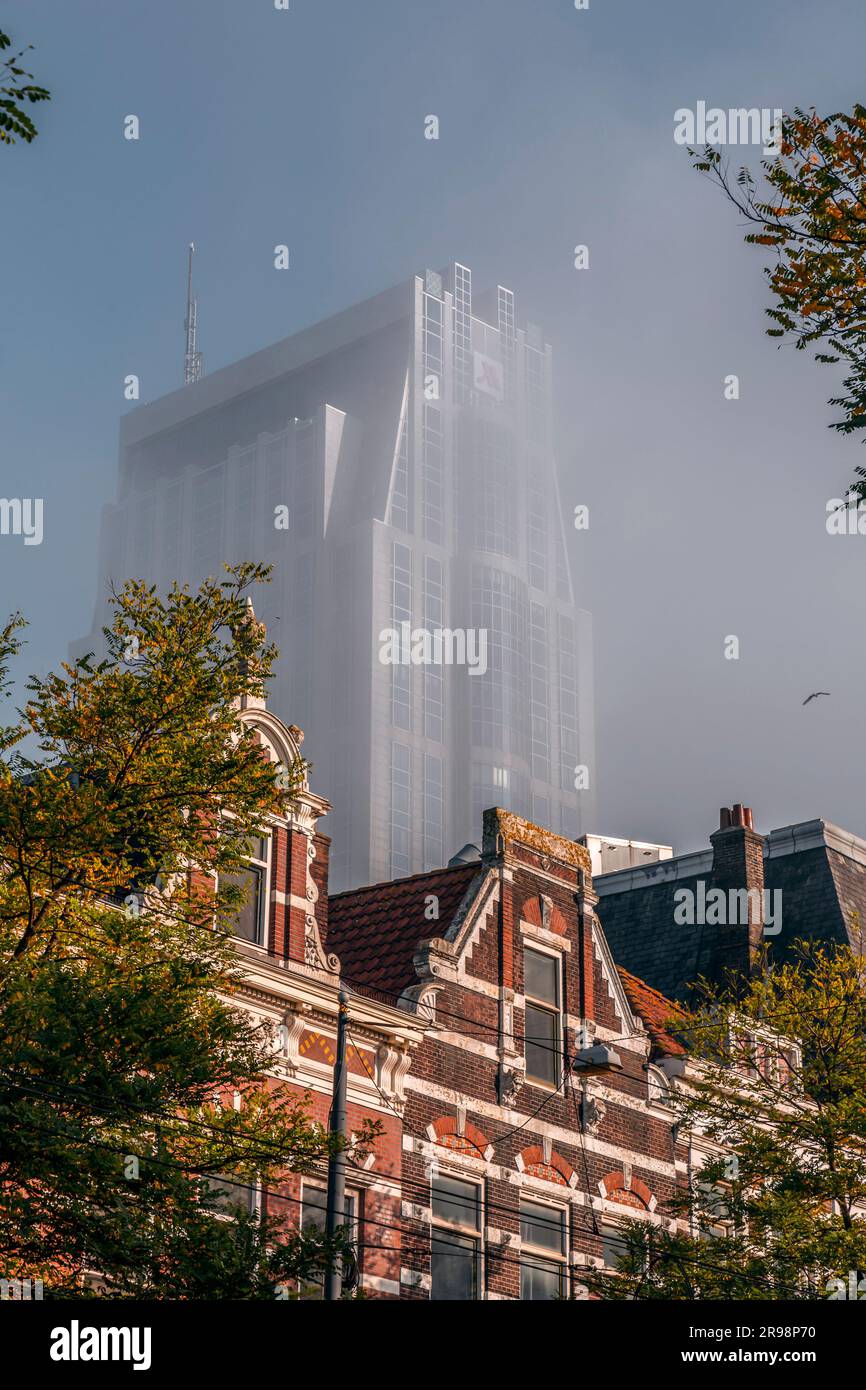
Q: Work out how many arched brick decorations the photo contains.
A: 4